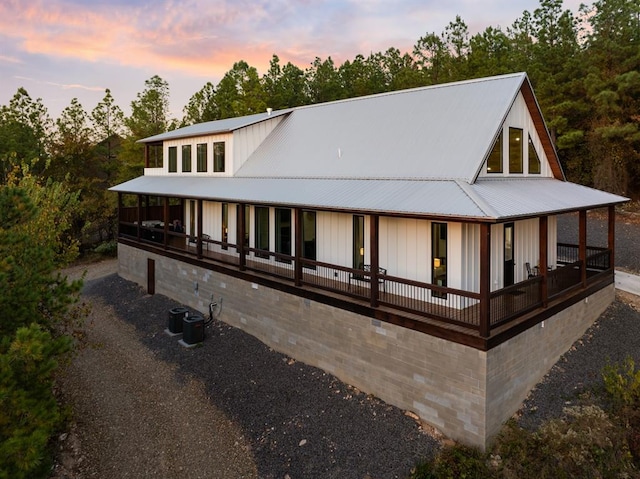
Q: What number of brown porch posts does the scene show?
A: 11